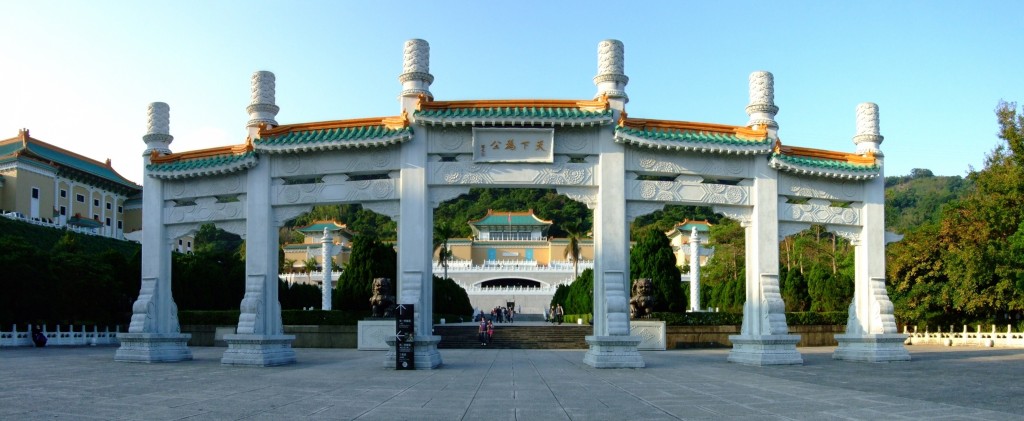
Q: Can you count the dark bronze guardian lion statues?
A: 2